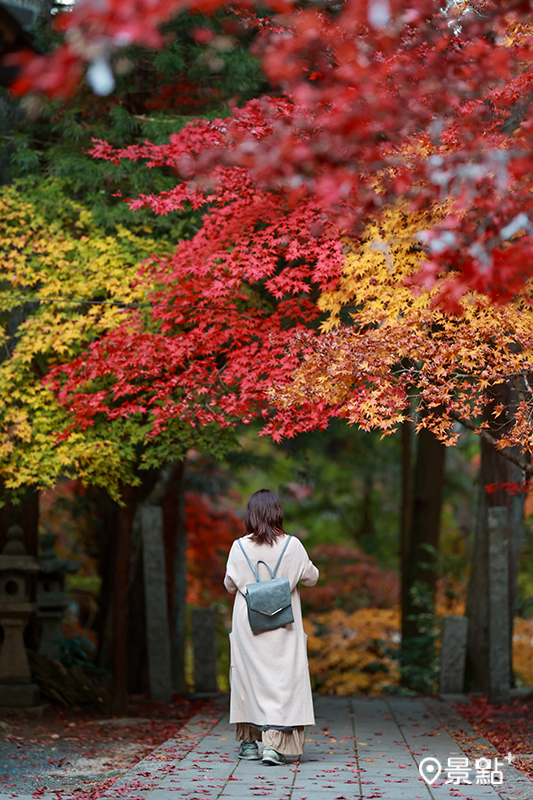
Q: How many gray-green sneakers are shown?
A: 2